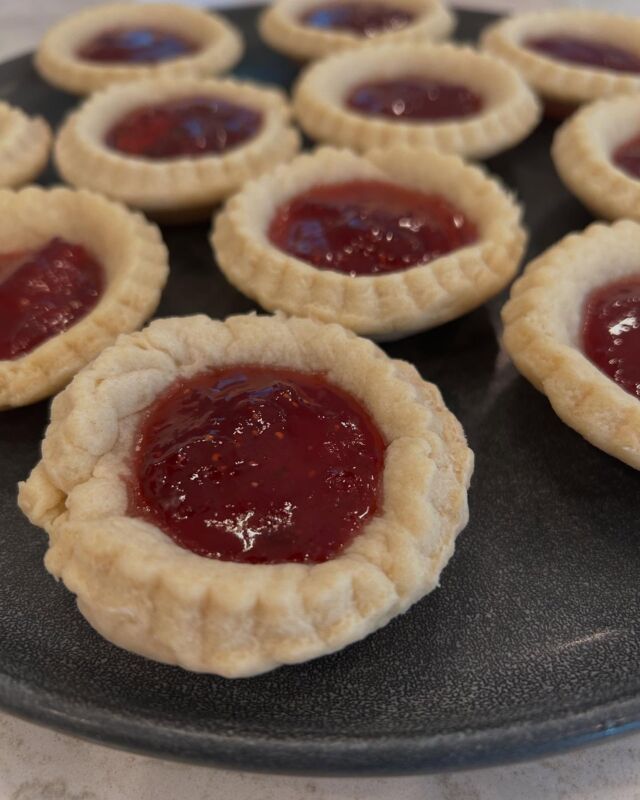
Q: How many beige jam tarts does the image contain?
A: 11